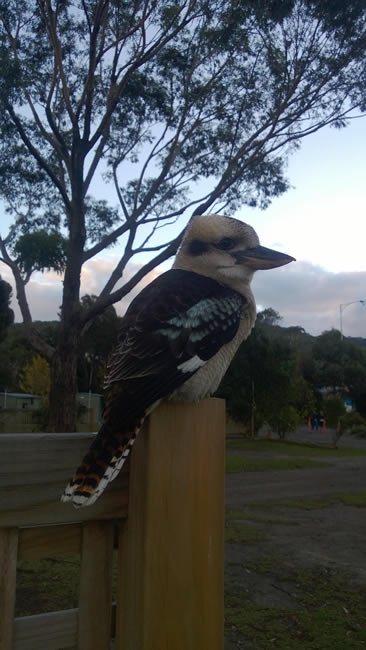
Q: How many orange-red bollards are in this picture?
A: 3